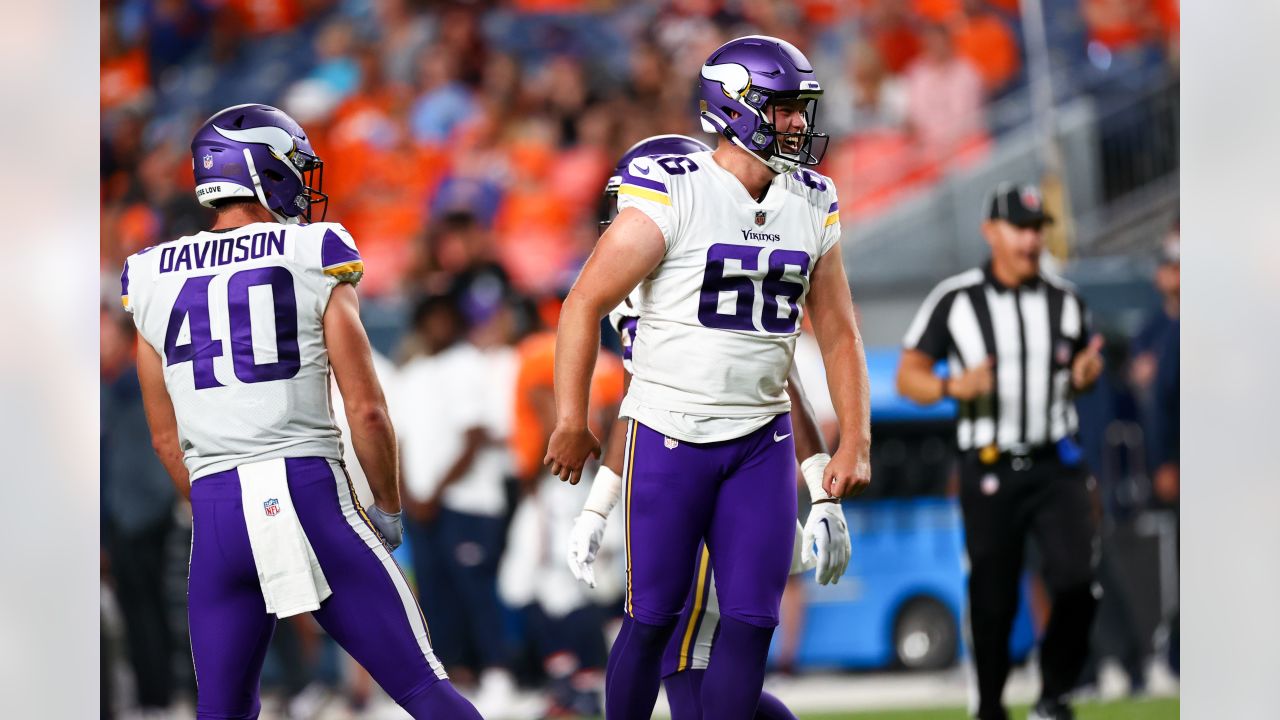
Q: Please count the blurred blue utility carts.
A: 1